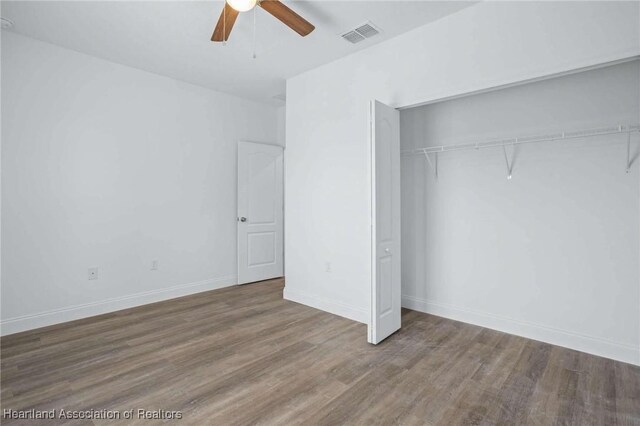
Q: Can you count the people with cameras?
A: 0